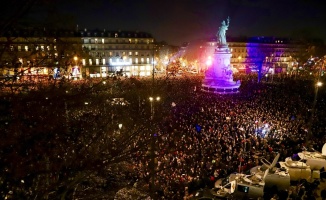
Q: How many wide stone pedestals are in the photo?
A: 1